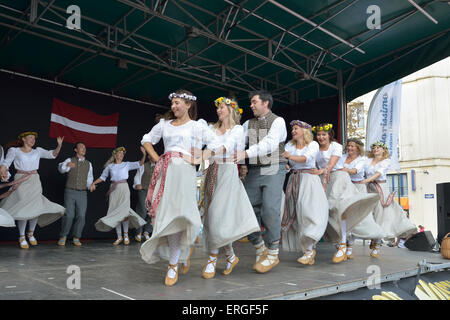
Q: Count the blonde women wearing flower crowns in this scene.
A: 5